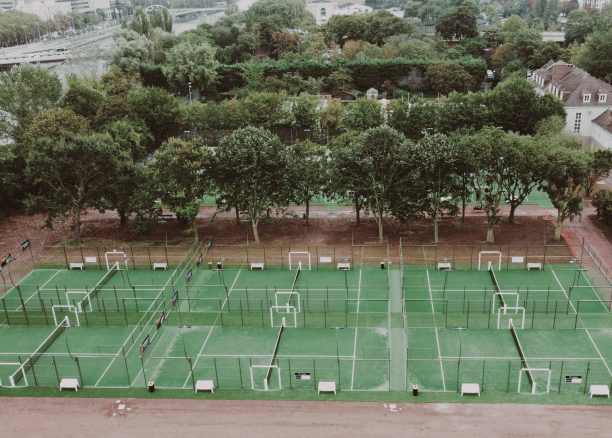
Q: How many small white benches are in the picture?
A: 11